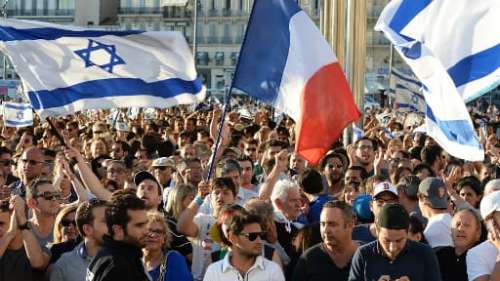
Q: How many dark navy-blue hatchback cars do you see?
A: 0